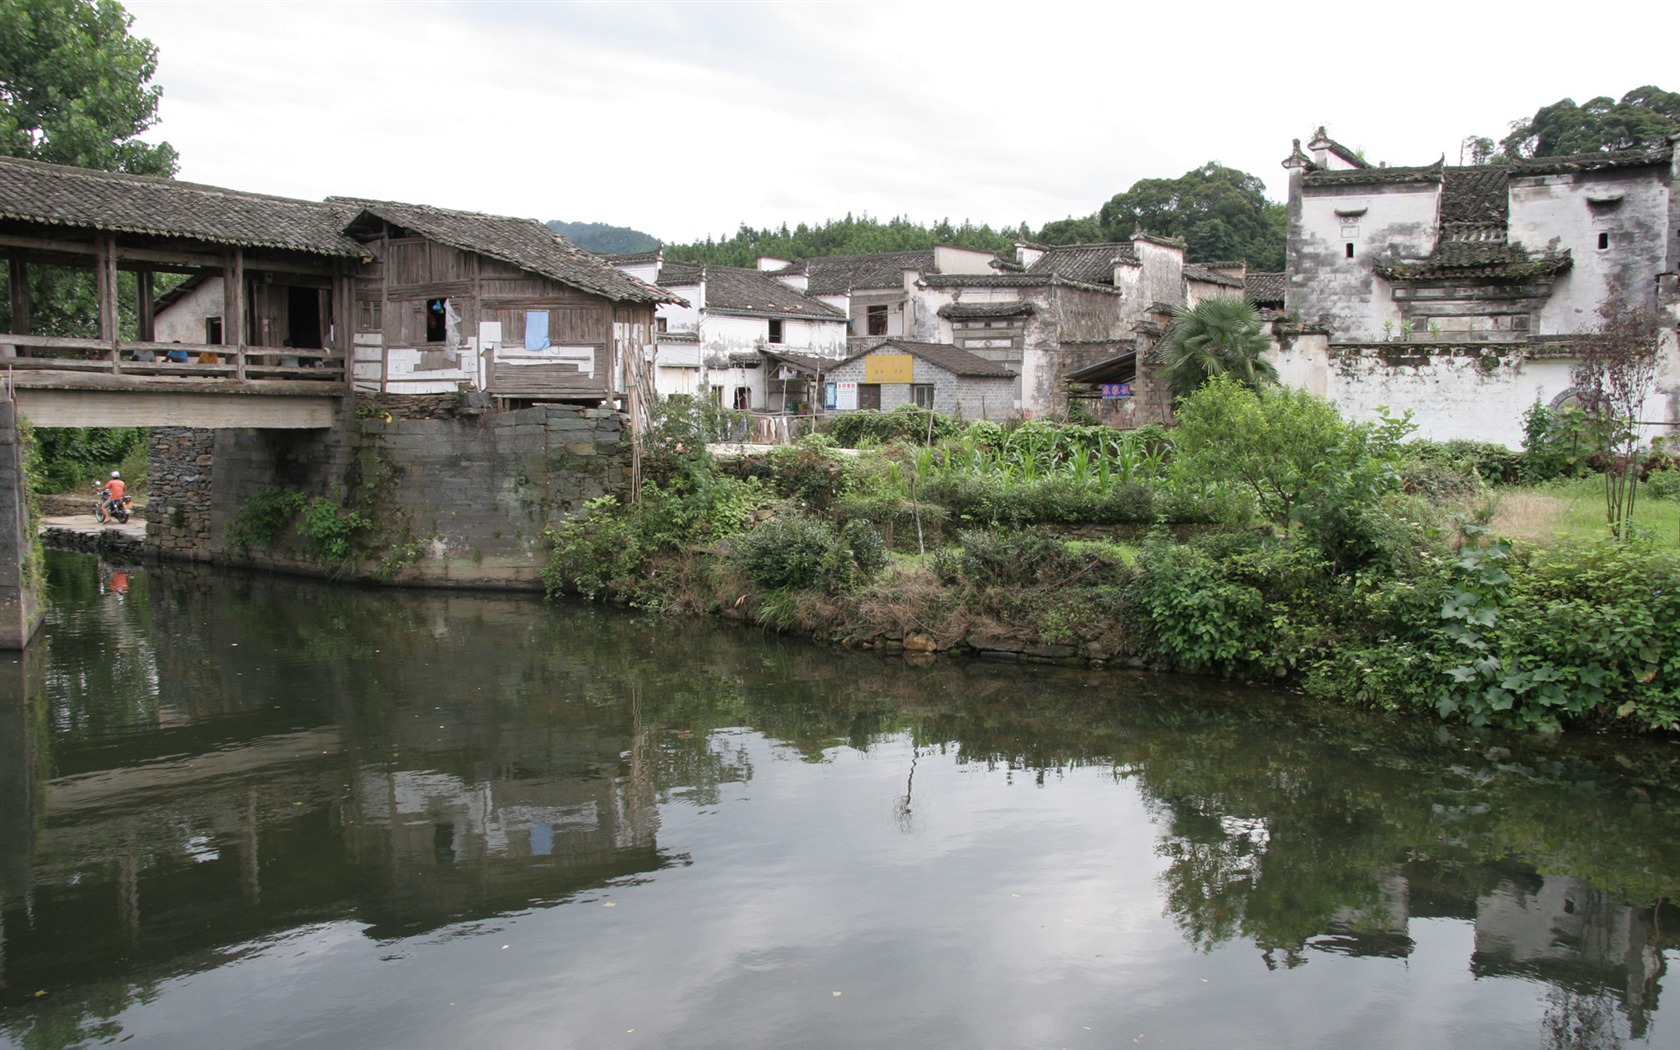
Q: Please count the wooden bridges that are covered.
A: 1